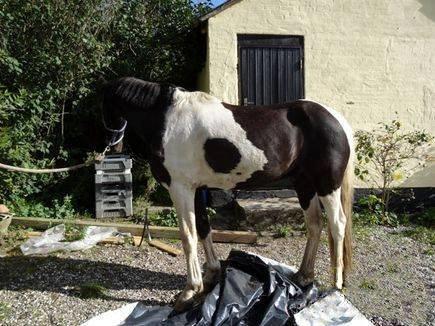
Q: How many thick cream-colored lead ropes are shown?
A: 1